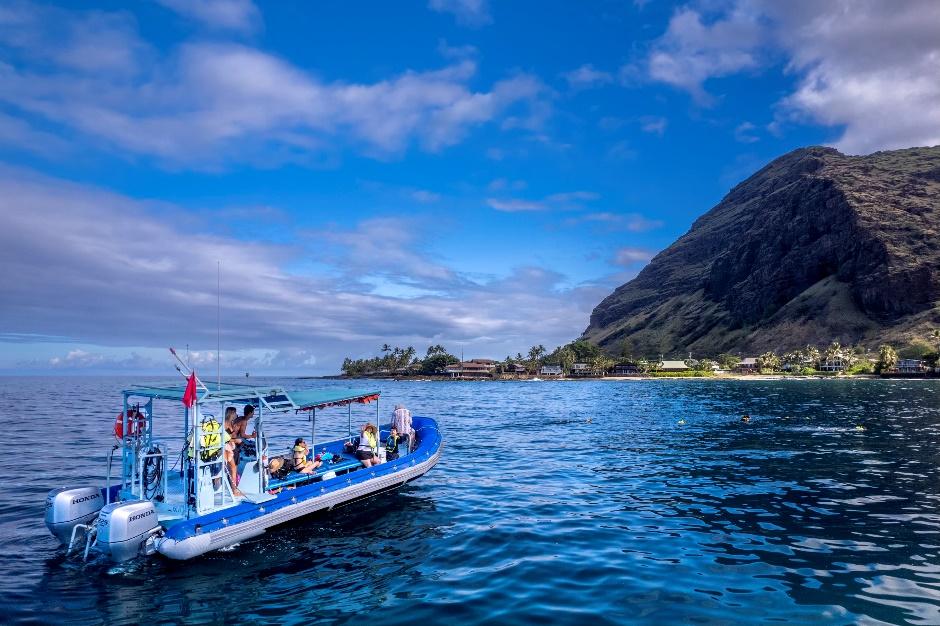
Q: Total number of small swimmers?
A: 4